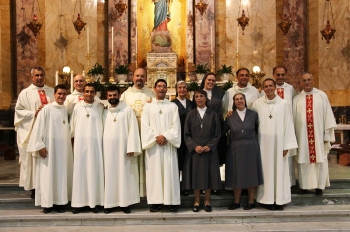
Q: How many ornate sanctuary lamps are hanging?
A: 7